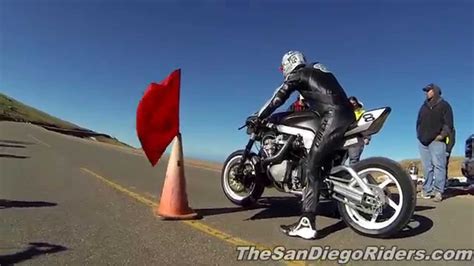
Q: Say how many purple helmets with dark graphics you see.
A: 0